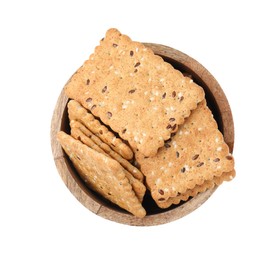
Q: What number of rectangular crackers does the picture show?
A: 7